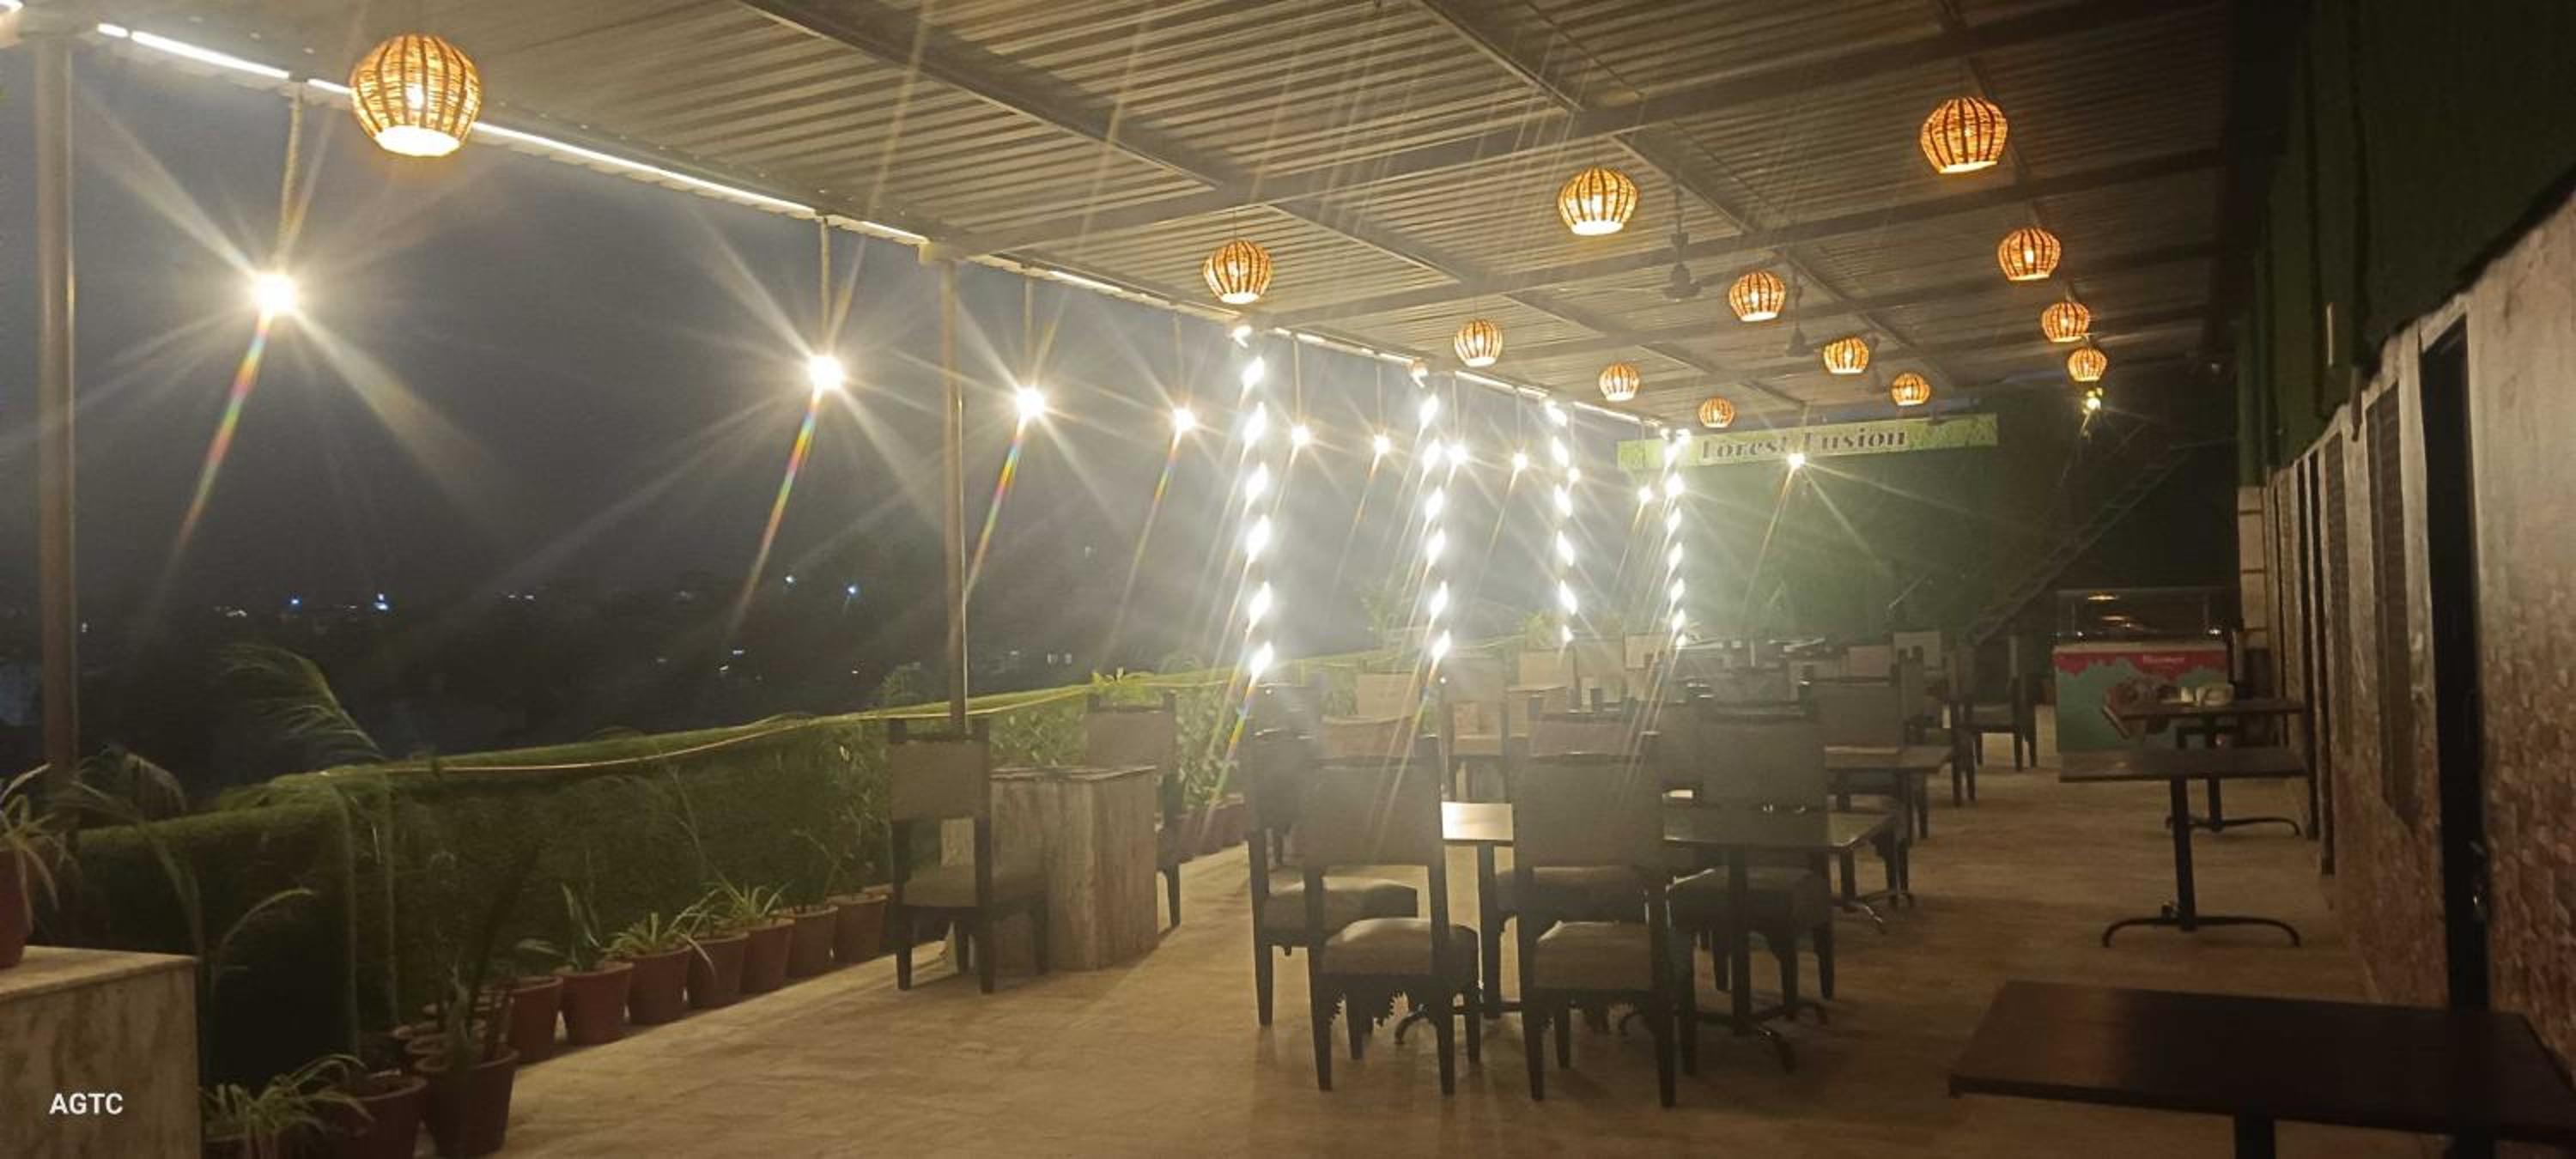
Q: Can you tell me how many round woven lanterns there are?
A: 13